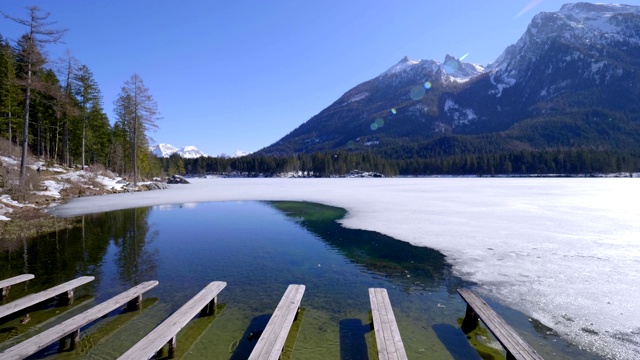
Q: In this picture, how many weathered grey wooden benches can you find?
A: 7